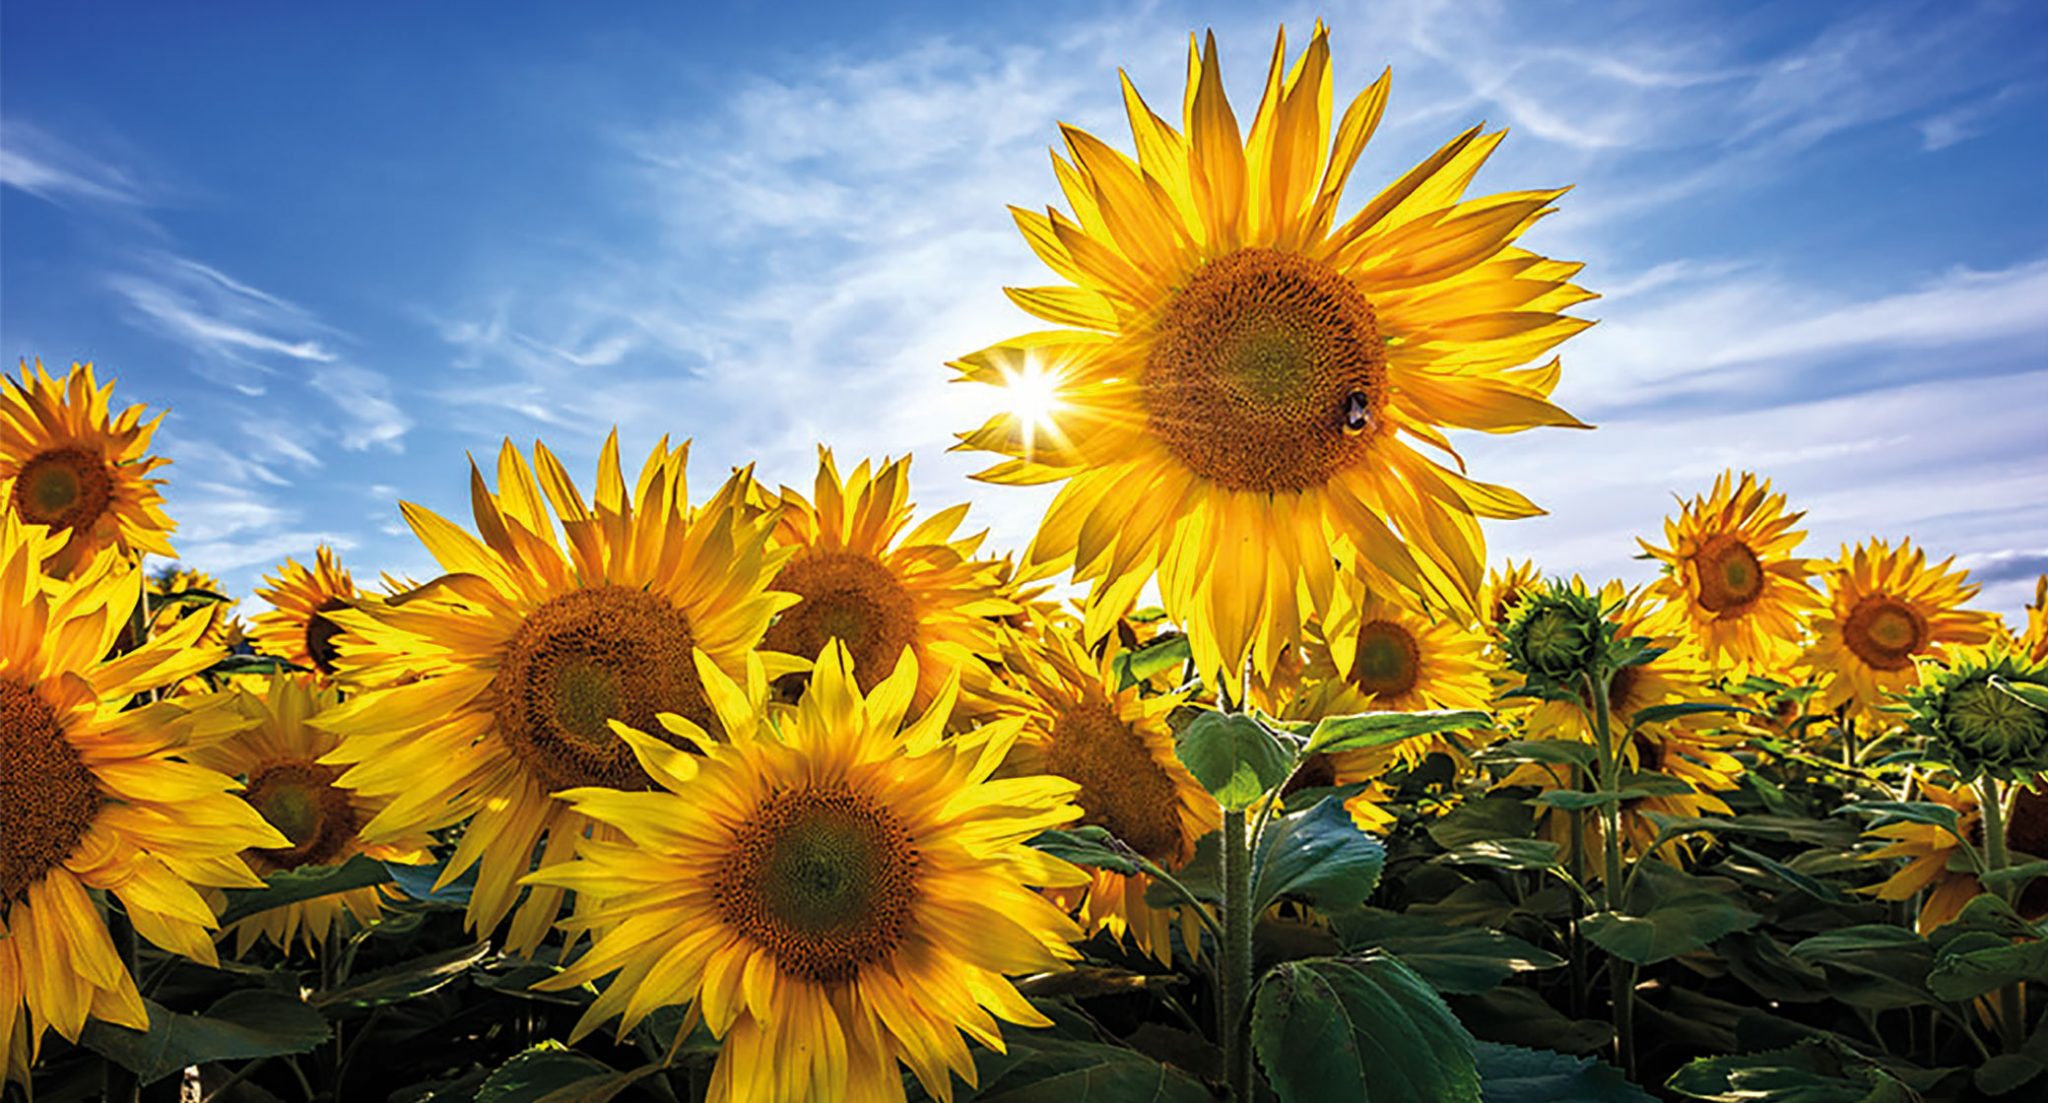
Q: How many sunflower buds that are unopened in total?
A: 2